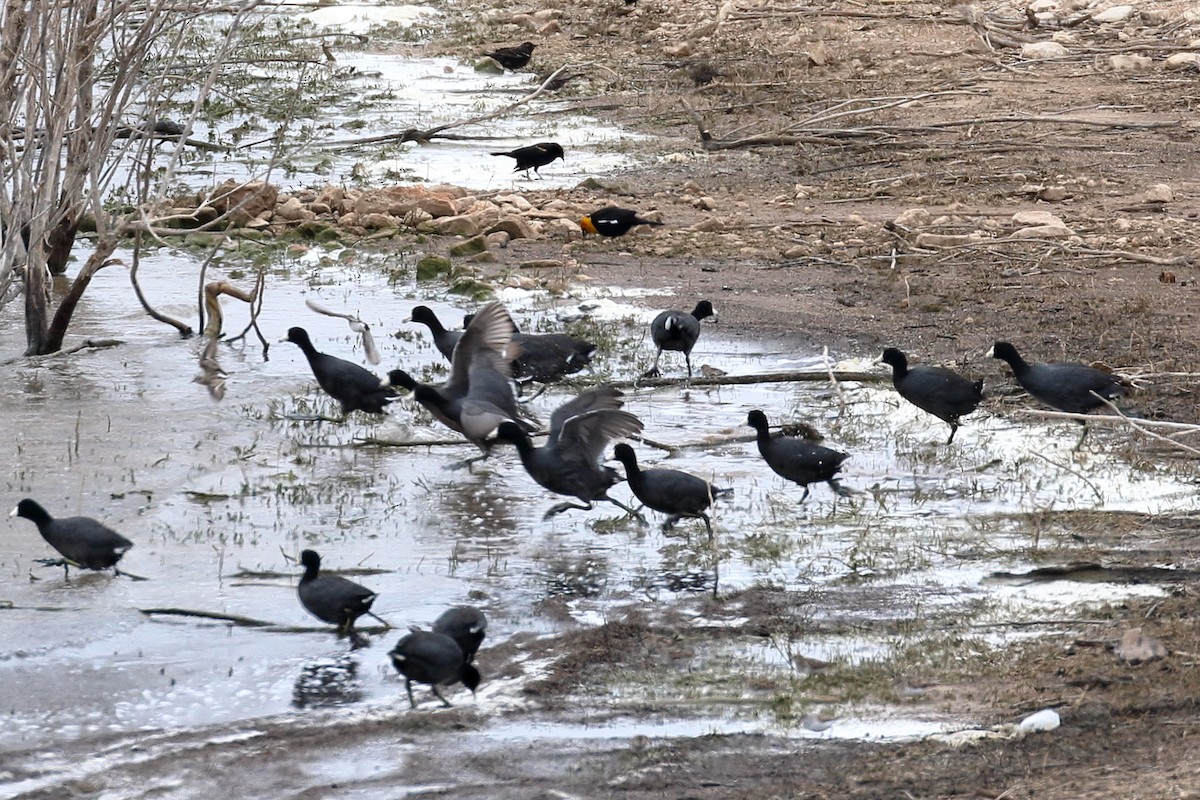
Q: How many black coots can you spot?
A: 15